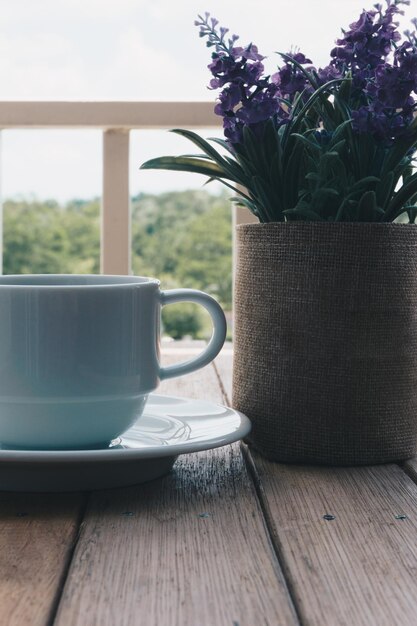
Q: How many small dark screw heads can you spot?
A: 5